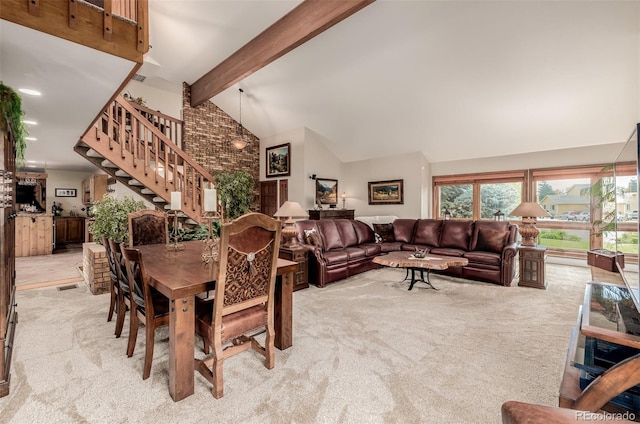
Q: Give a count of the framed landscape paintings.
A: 3